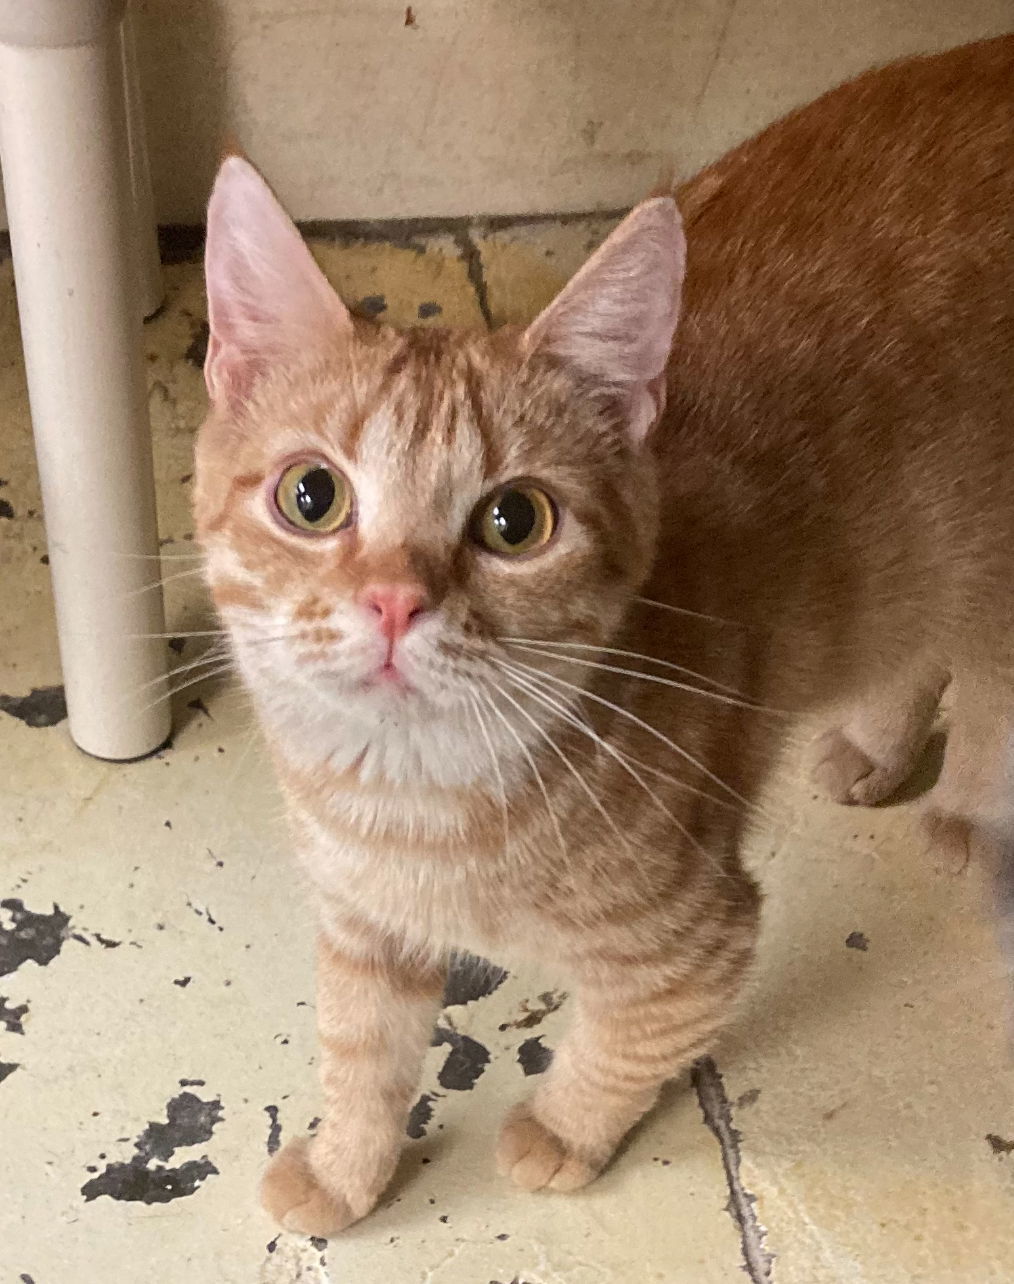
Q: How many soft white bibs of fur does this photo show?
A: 1